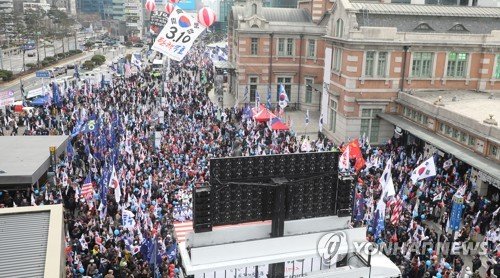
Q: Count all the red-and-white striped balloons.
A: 4